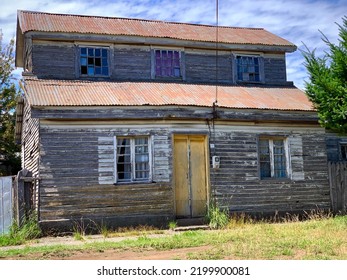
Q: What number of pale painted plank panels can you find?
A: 3